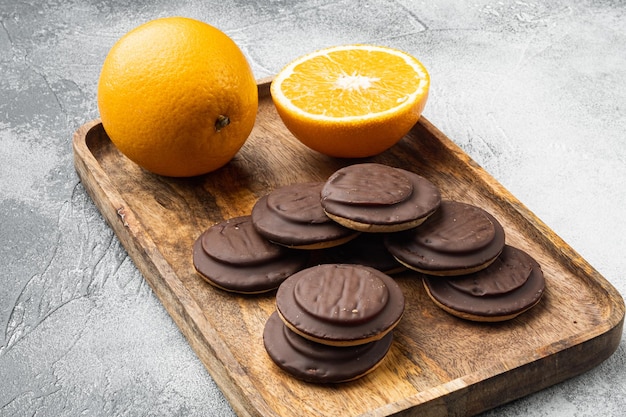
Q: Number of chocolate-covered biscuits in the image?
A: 8